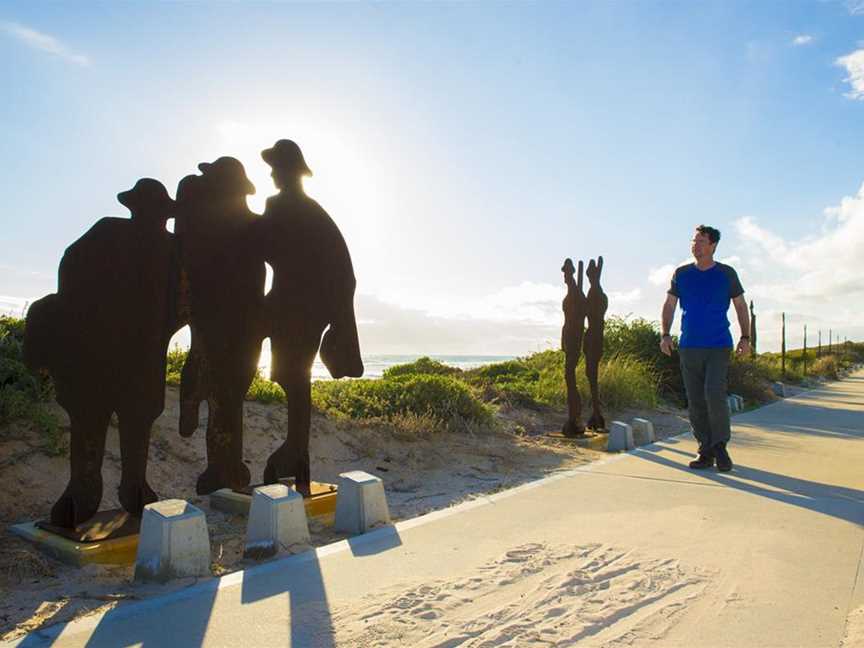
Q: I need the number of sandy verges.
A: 1